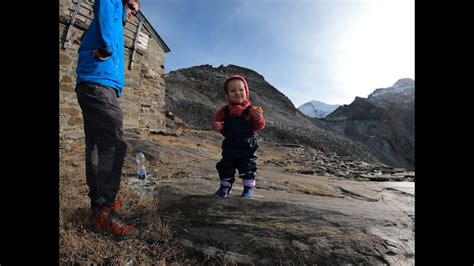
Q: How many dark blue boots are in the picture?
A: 2